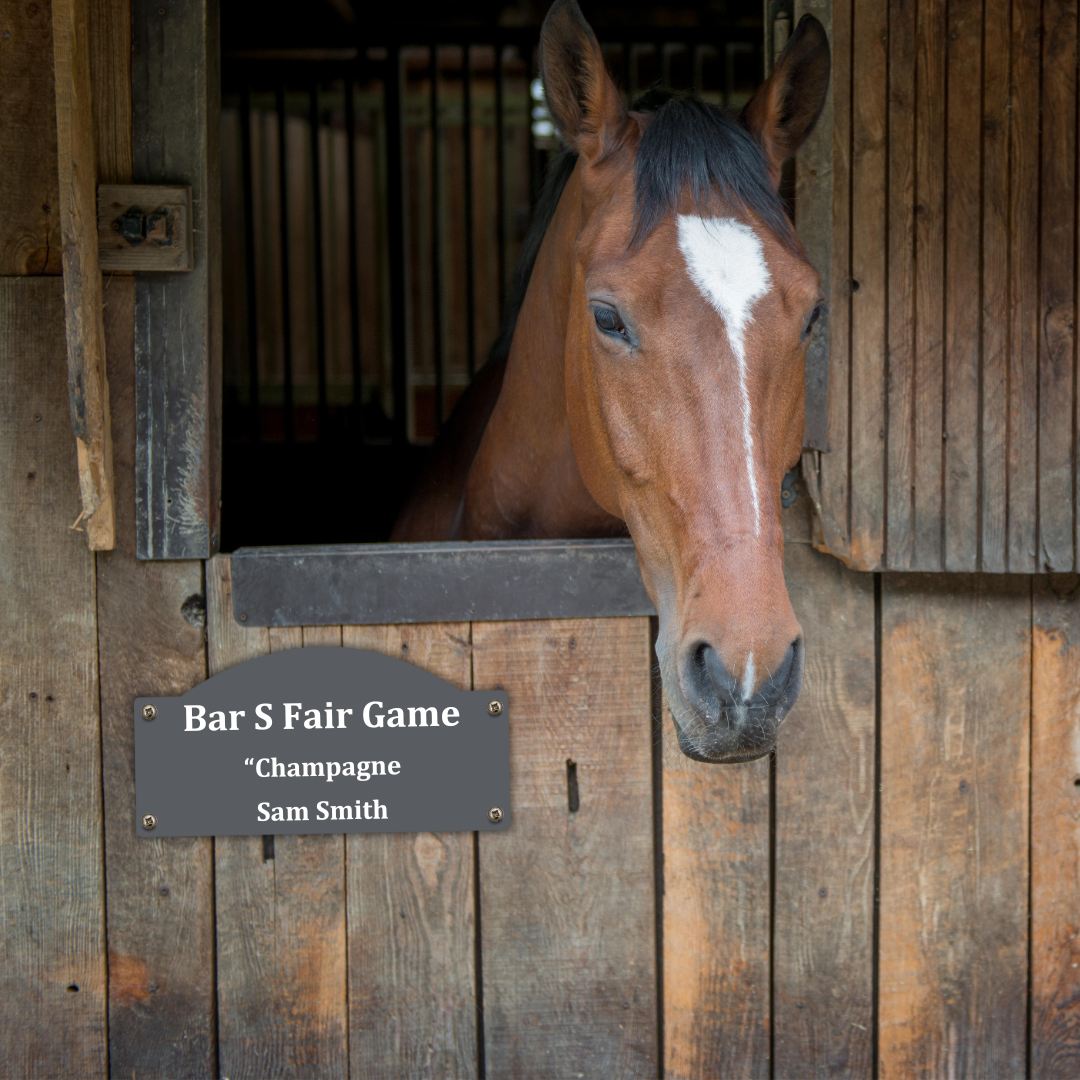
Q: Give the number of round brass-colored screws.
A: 4